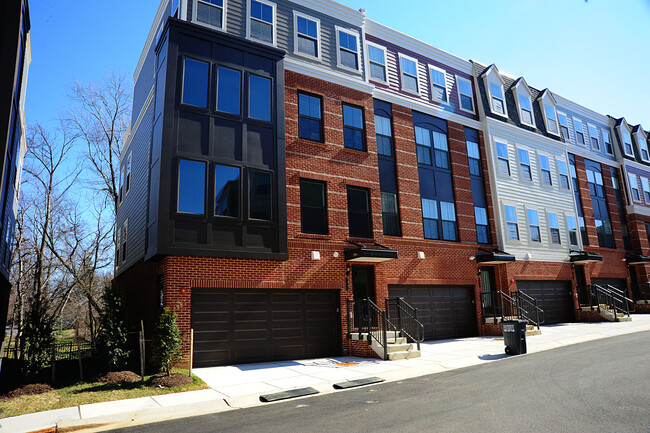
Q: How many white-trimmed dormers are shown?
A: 5